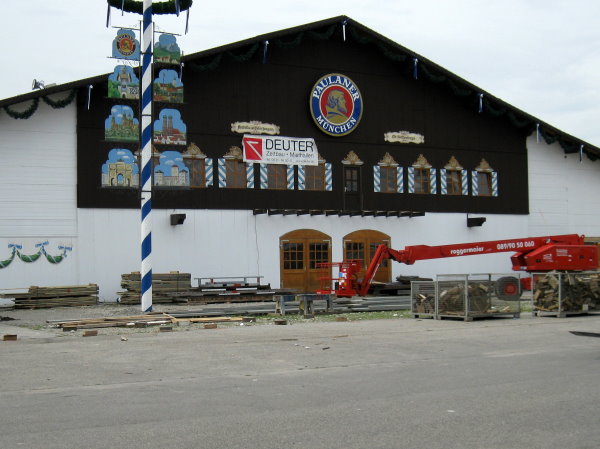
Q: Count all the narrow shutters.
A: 15